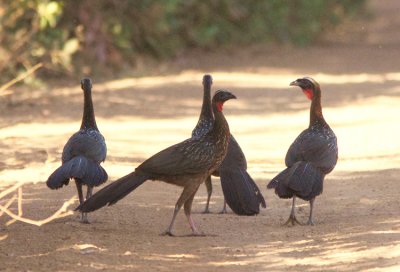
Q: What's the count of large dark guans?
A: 4